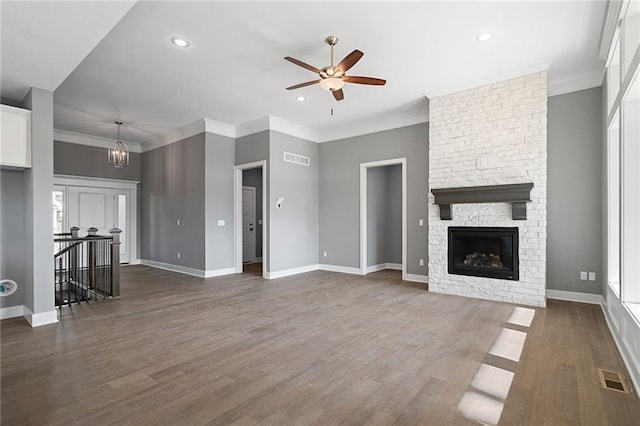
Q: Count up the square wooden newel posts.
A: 3